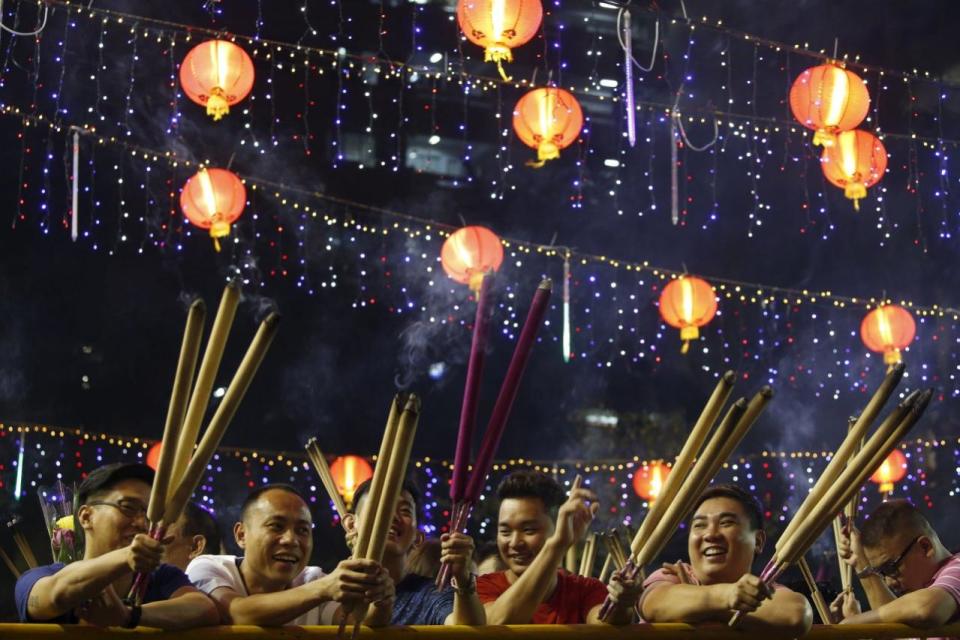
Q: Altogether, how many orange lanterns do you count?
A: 13